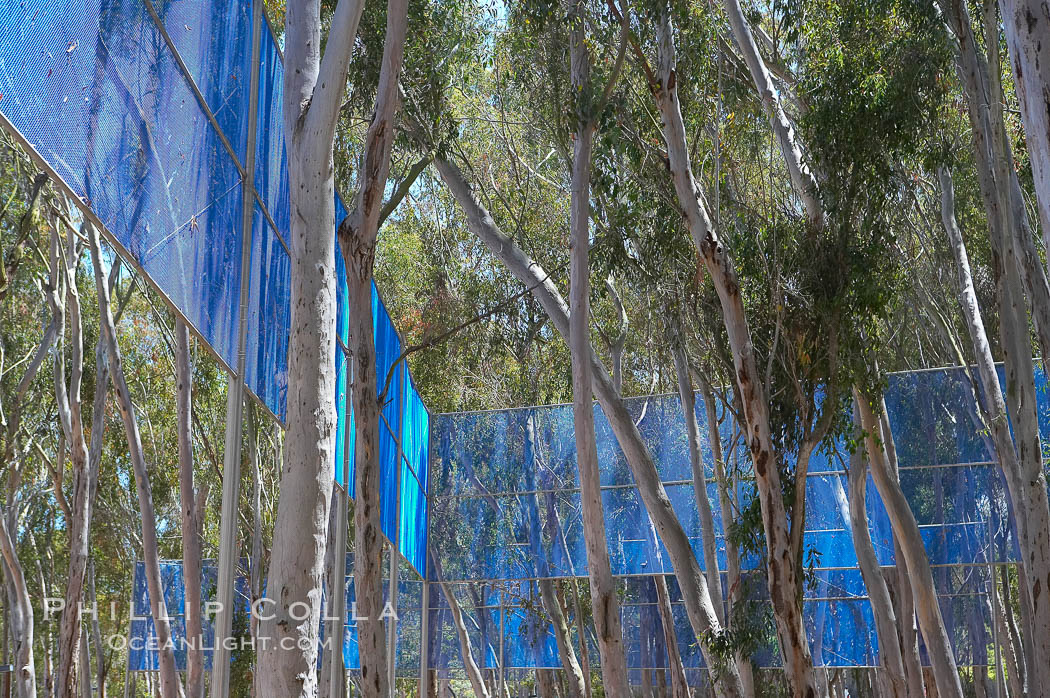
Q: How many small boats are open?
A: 0